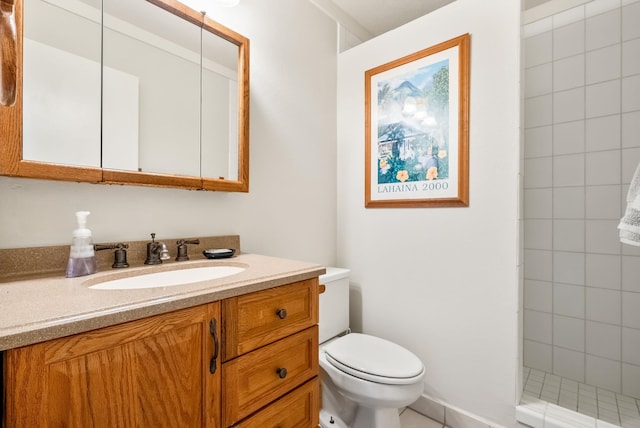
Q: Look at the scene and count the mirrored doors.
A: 3